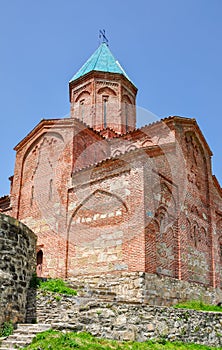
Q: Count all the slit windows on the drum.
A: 3